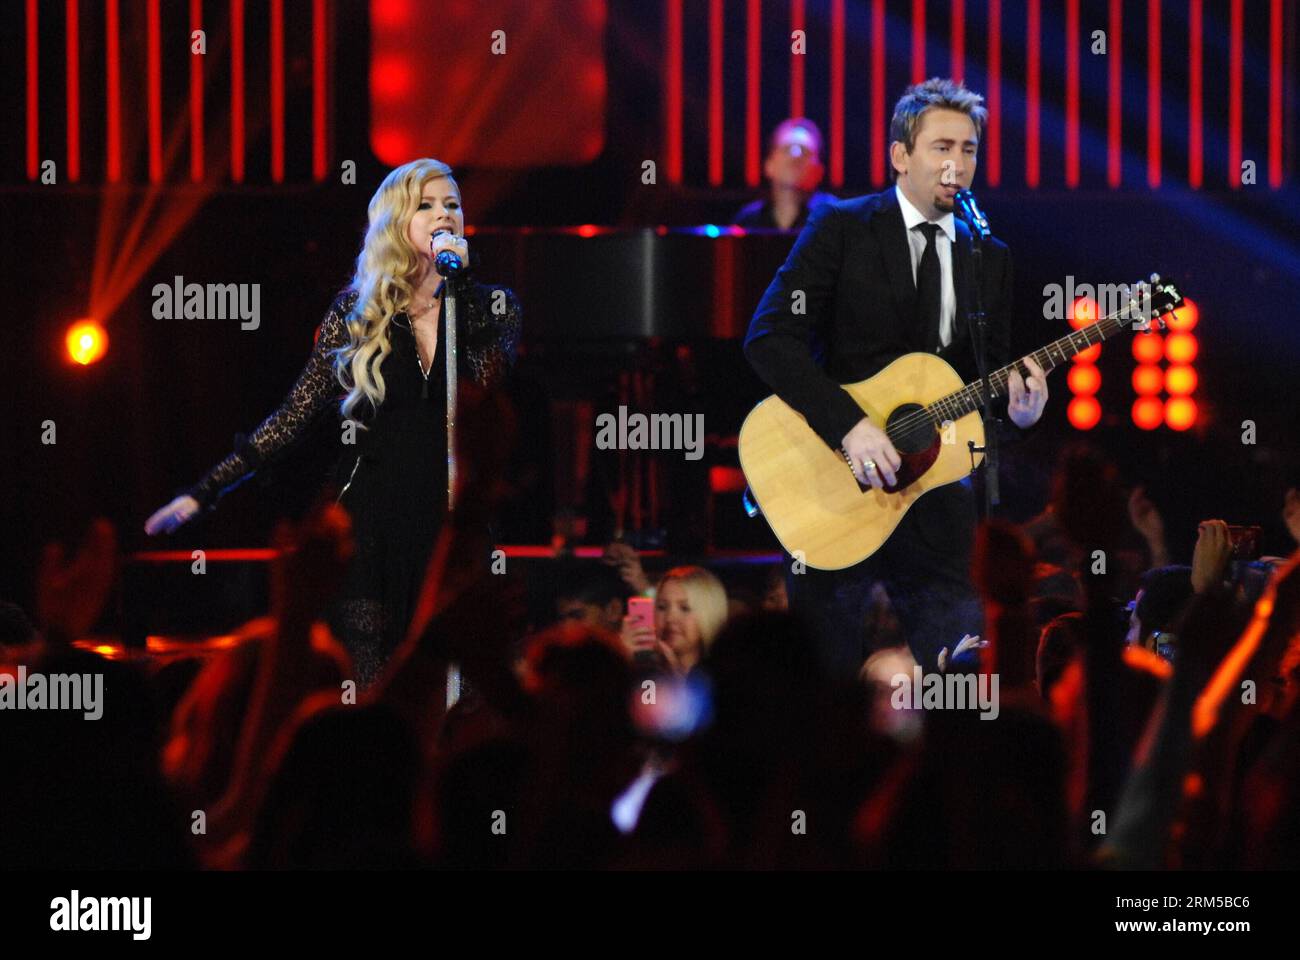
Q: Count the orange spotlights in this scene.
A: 13